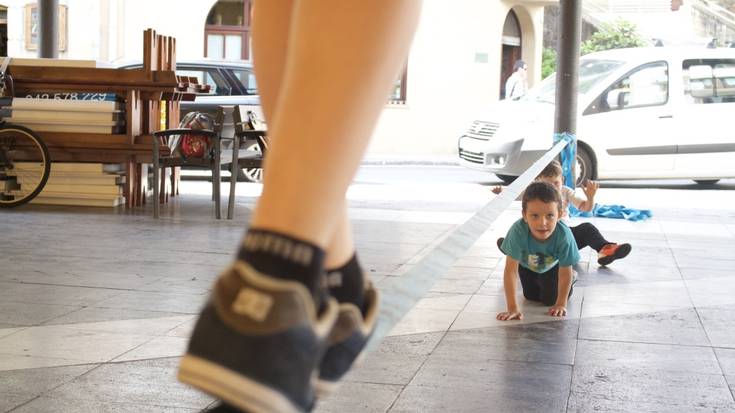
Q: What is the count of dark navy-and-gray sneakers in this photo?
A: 2